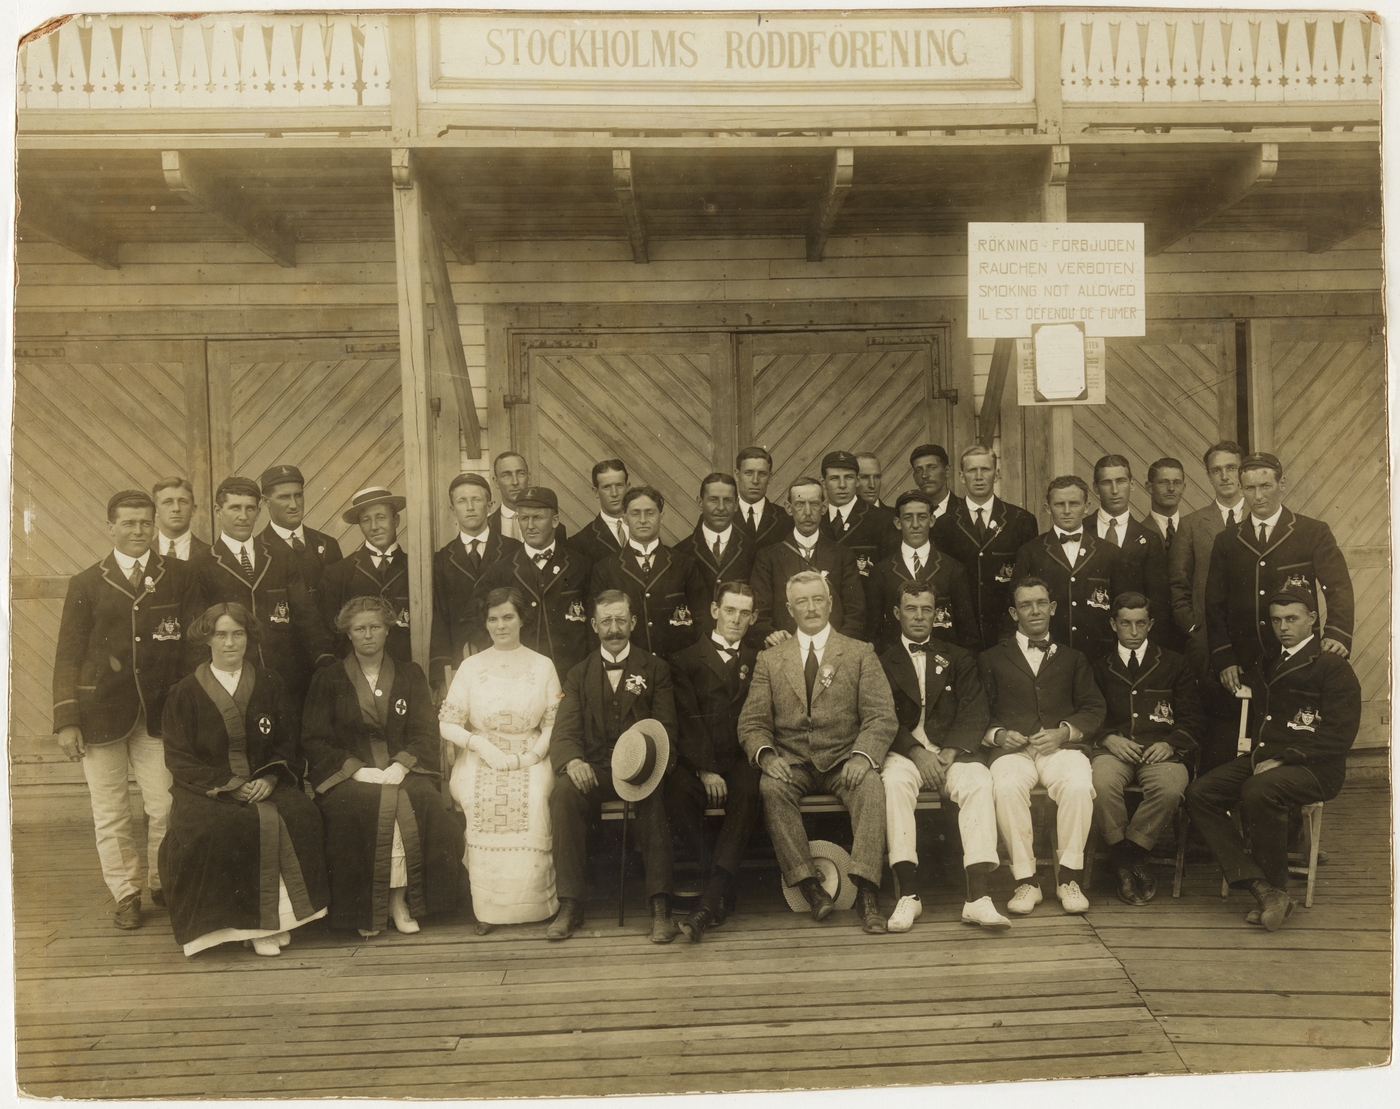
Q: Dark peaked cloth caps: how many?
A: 10